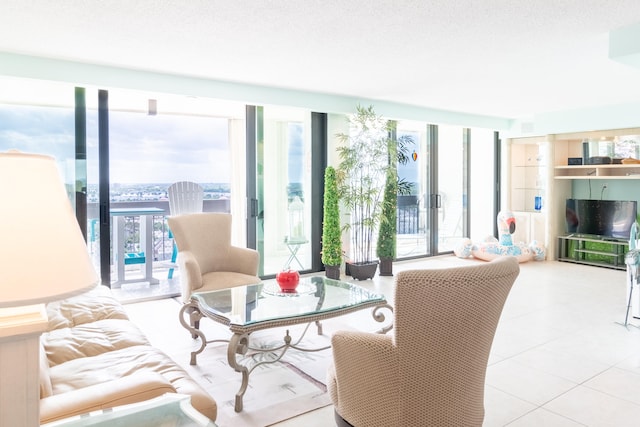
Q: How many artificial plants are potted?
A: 3